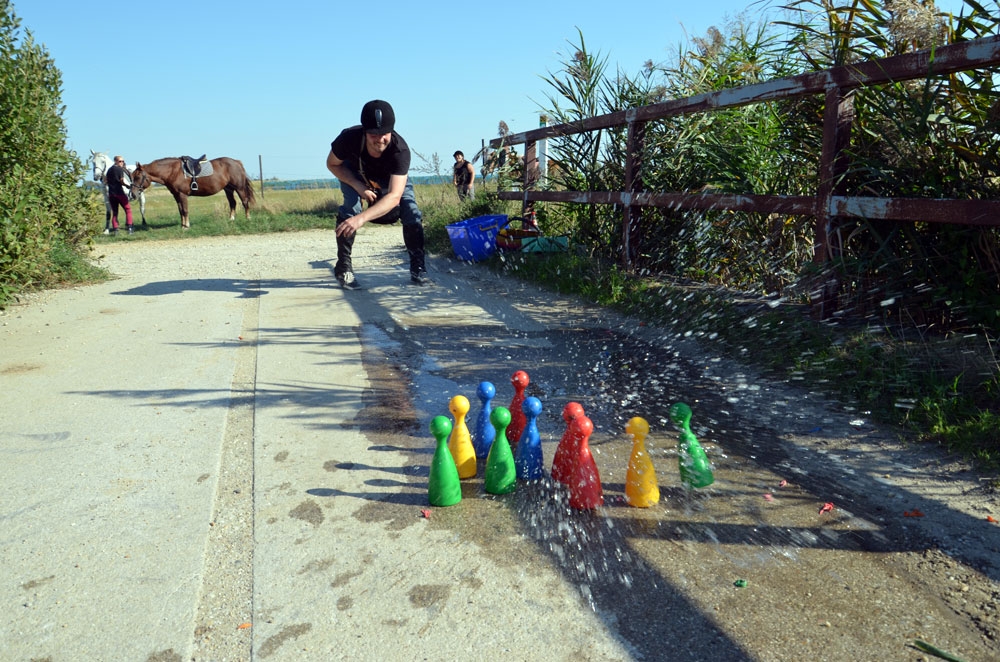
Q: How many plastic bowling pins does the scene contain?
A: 10